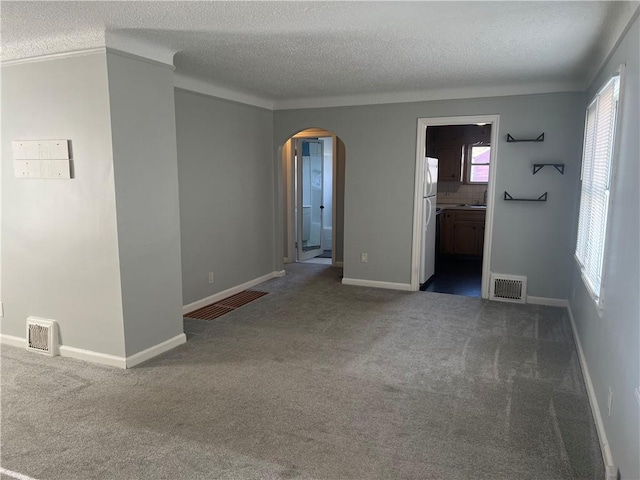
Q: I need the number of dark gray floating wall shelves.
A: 3